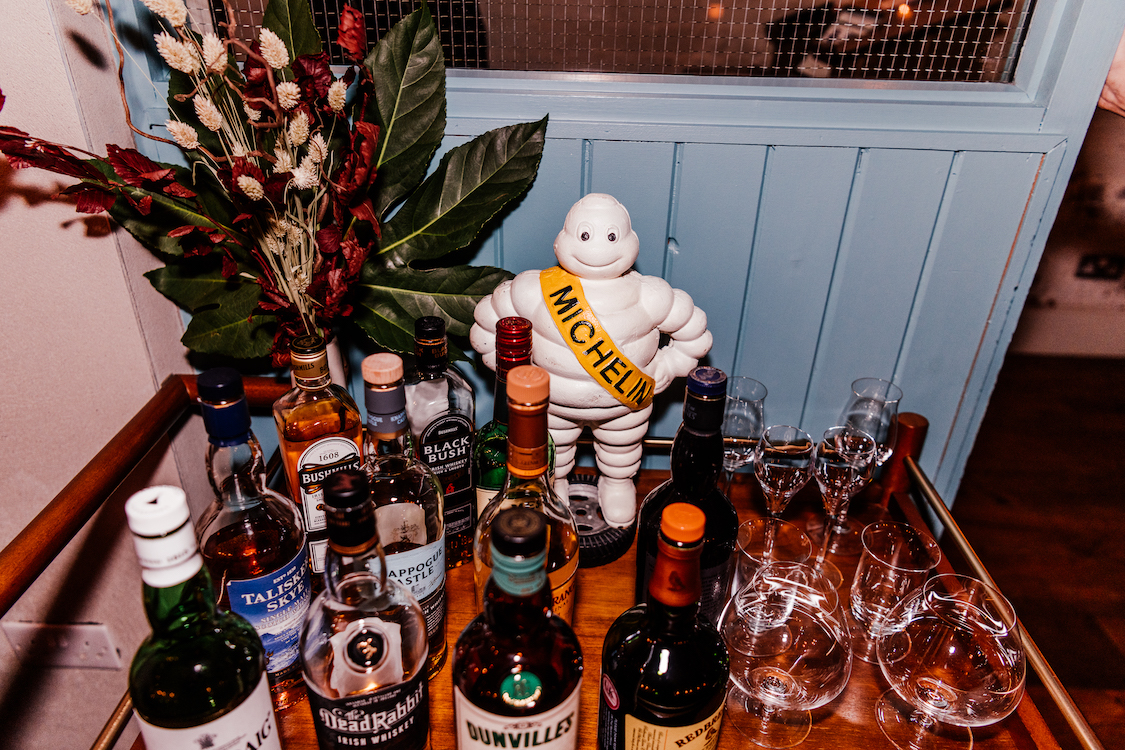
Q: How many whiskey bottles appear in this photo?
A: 11